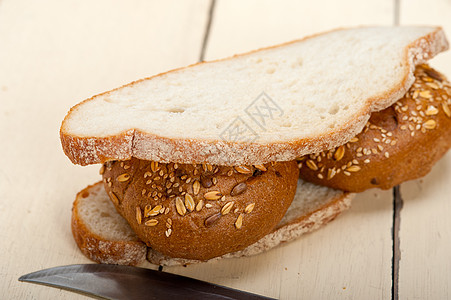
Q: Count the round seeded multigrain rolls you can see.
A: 2